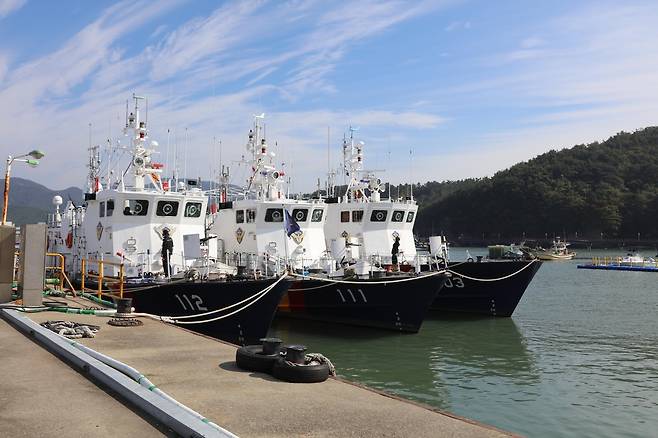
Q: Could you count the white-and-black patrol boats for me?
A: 3